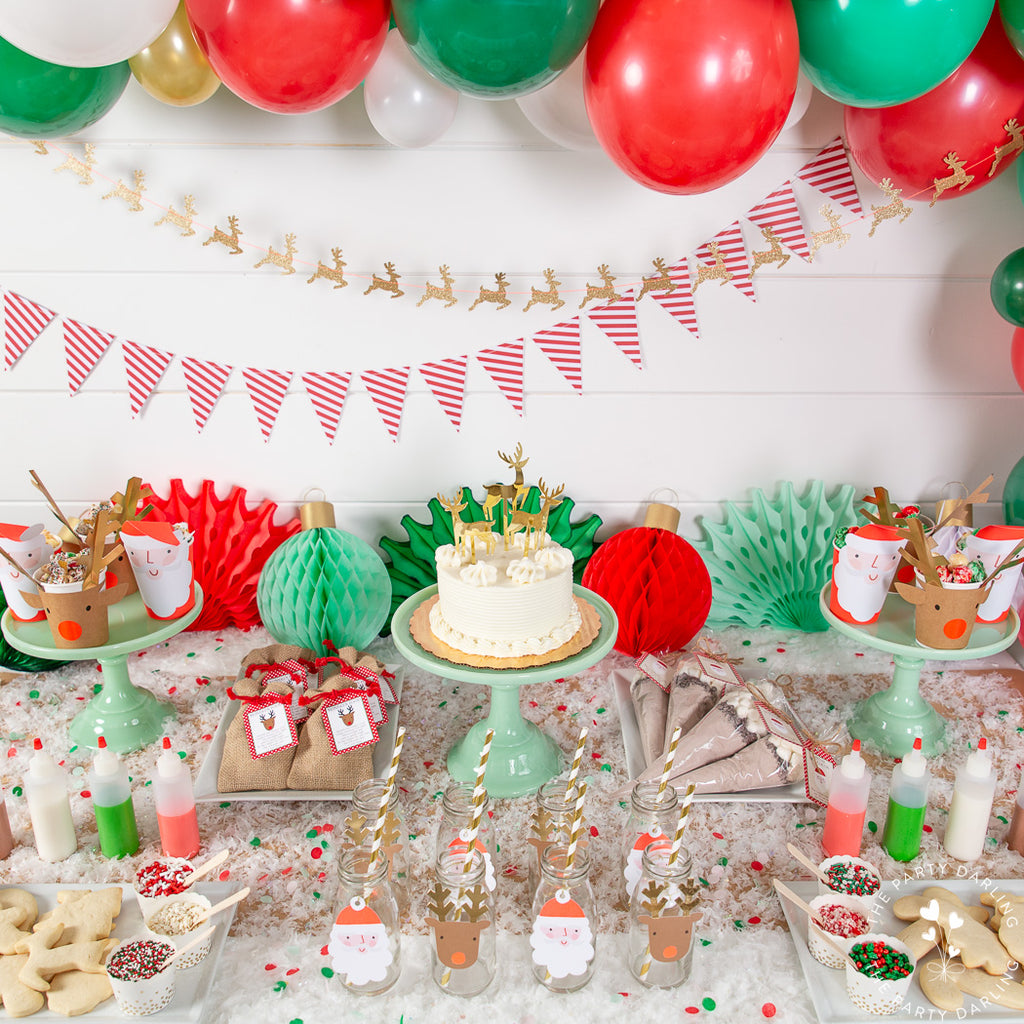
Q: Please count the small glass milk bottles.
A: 8